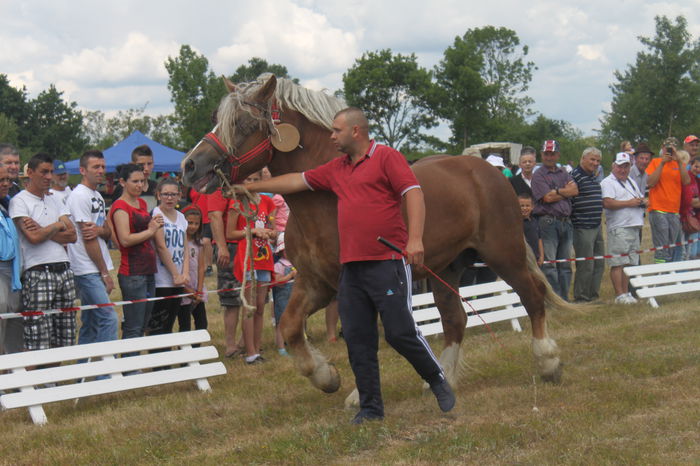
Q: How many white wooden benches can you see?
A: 3